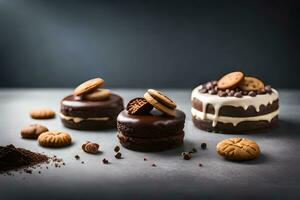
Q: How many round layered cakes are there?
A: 3